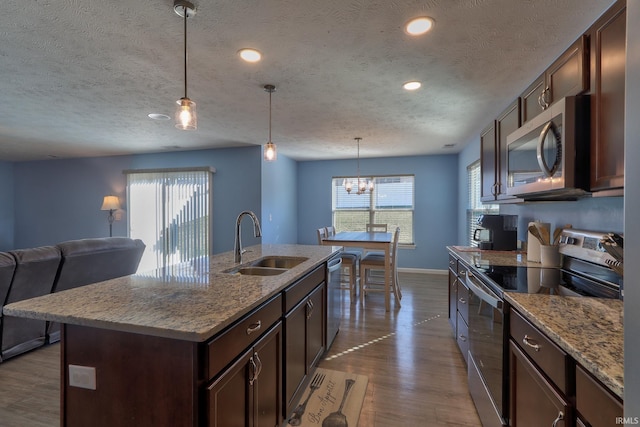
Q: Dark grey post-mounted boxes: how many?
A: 0